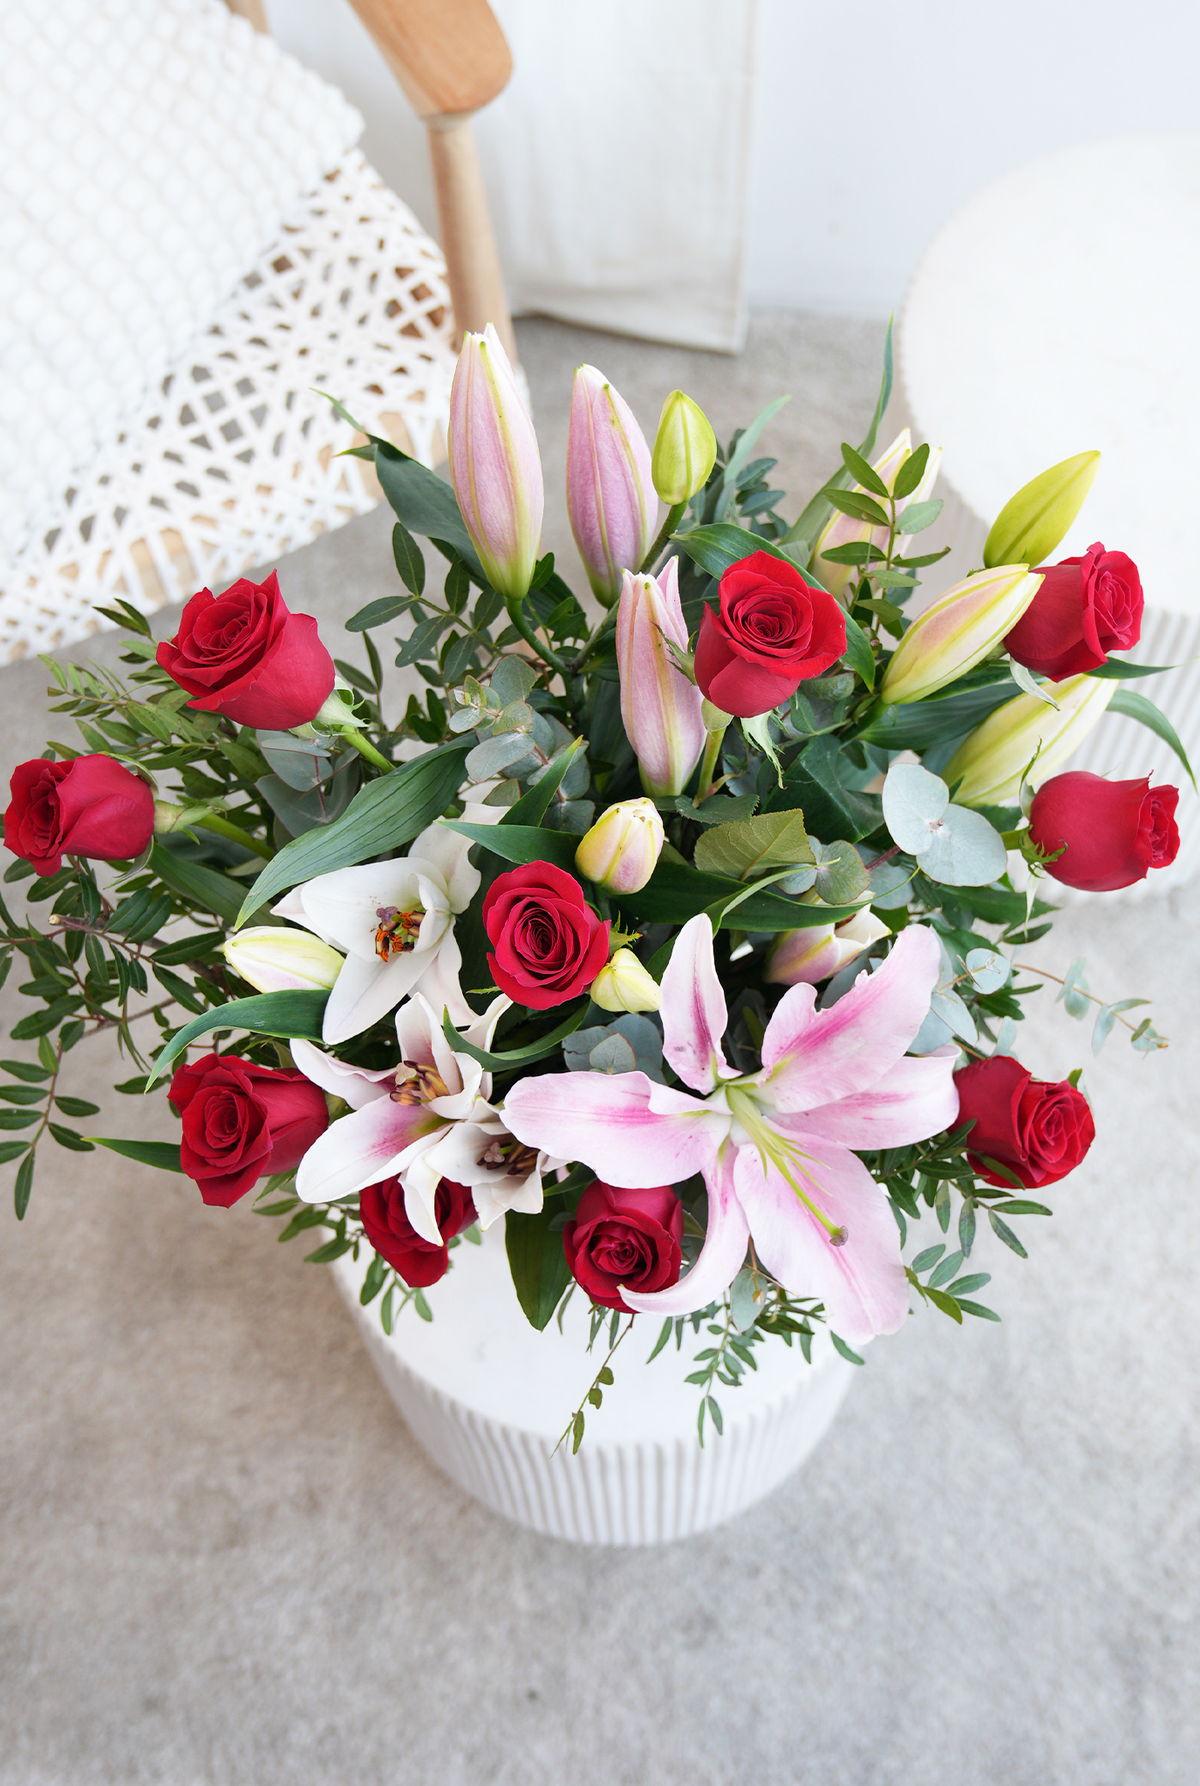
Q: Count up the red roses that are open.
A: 10